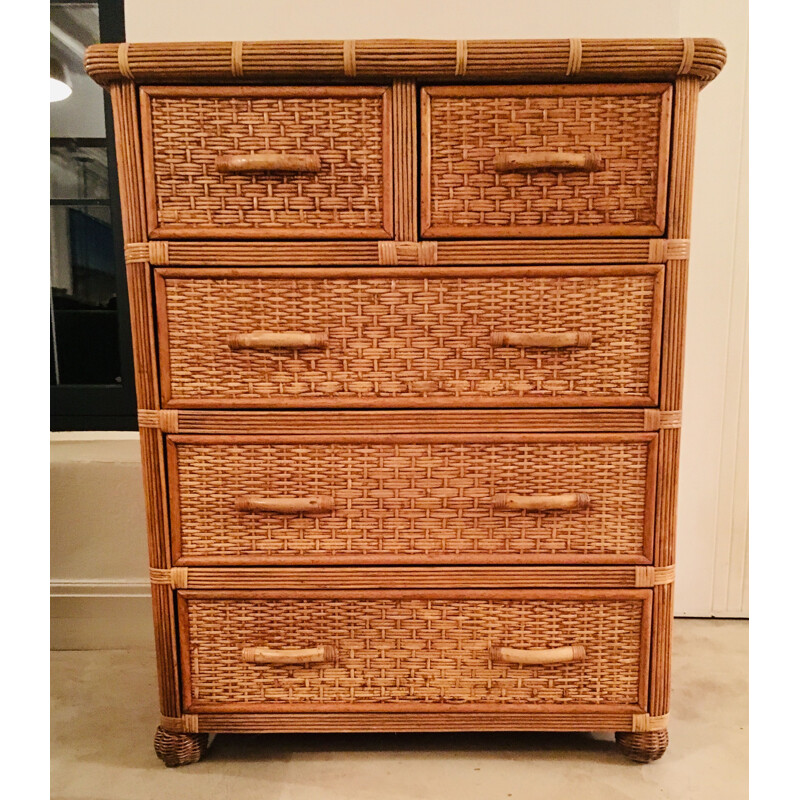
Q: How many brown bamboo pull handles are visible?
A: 8